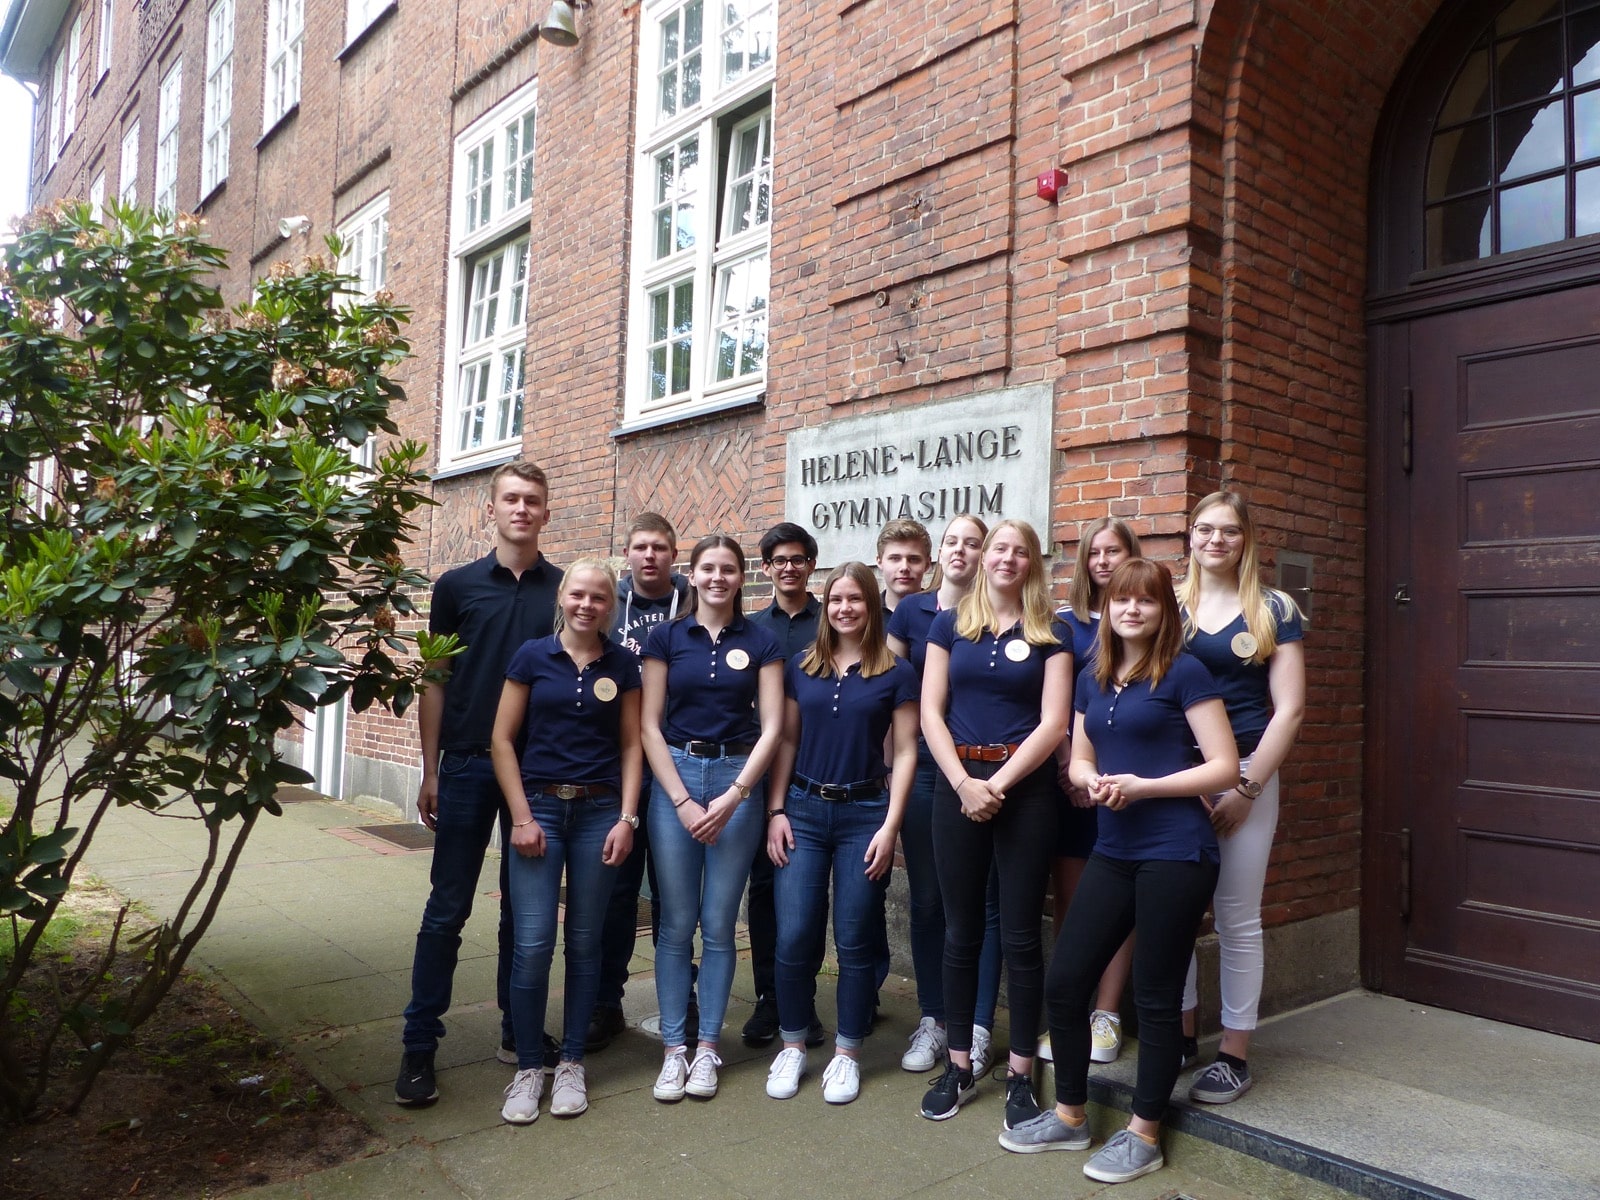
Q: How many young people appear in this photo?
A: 12